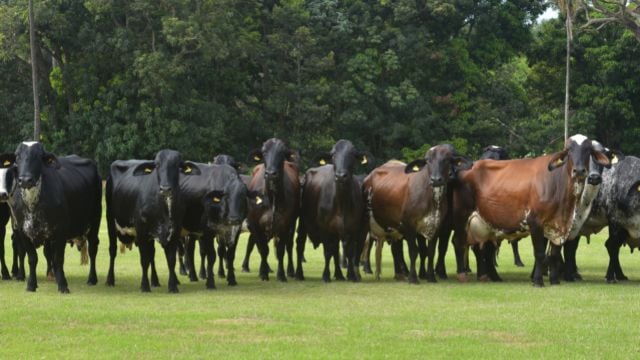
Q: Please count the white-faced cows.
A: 1